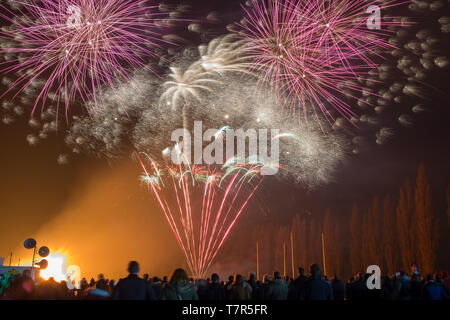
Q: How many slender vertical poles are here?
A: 4